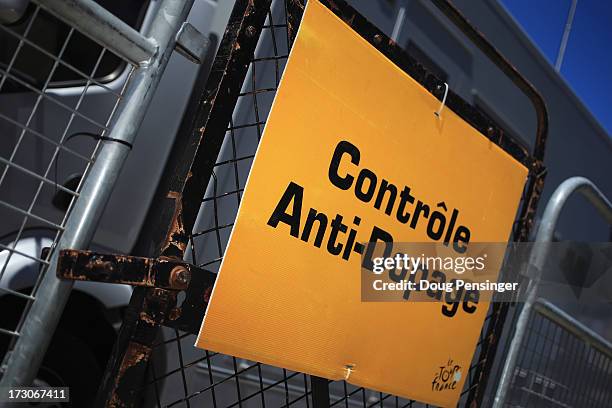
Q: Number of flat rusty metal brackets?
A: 1